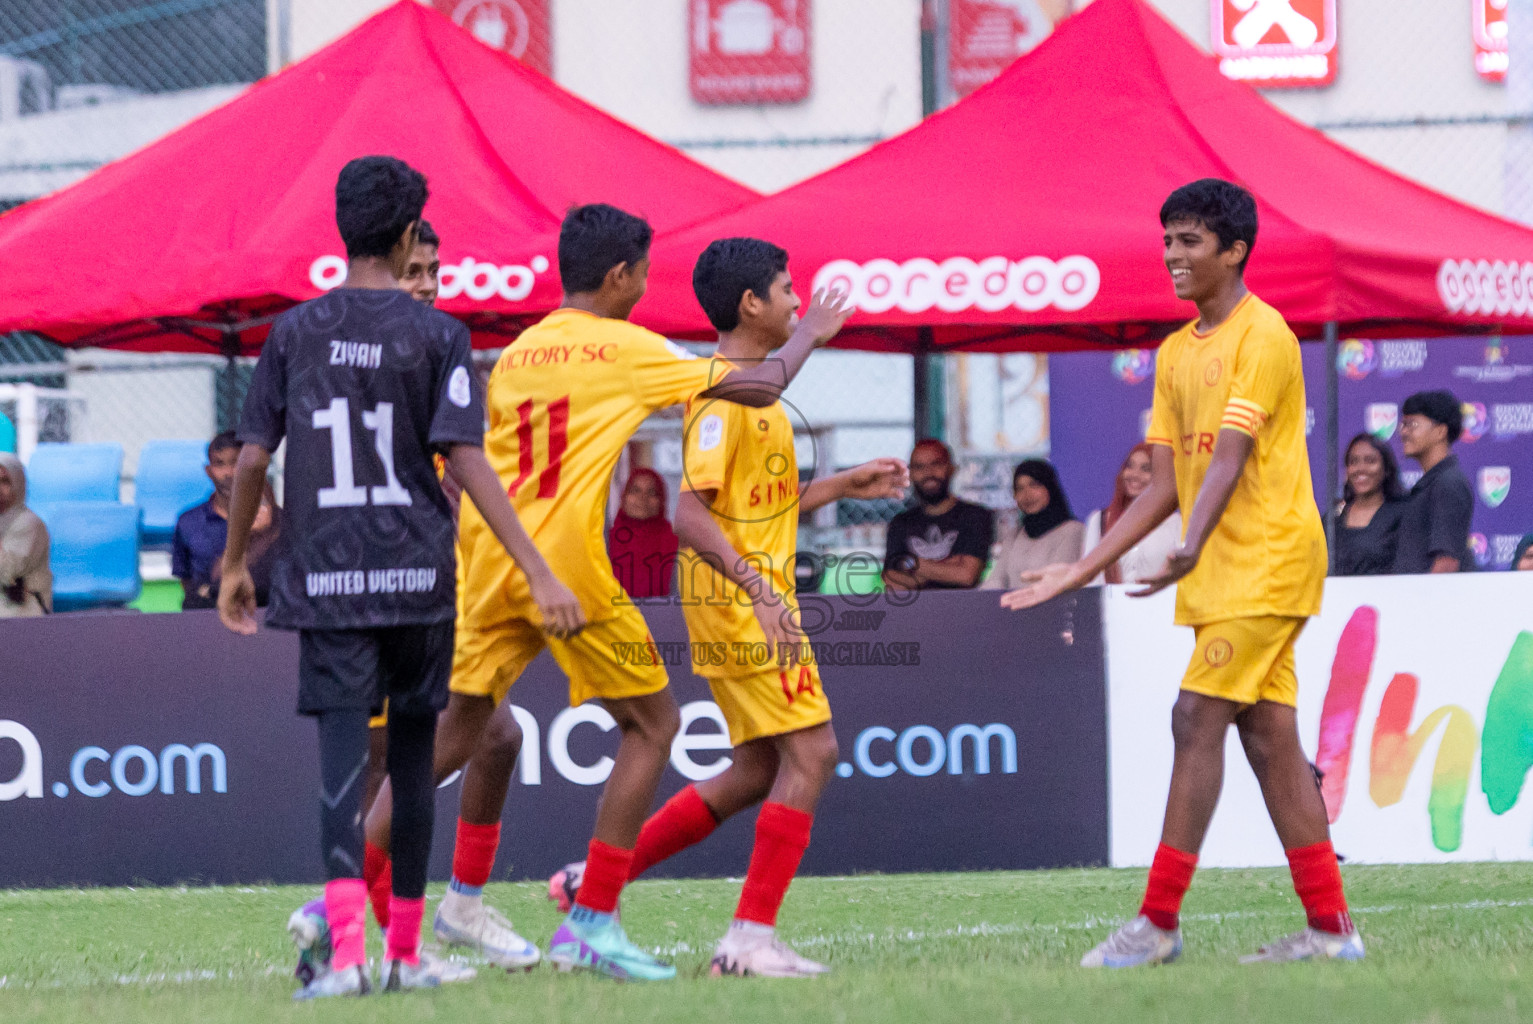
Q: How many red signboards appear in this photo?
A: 5